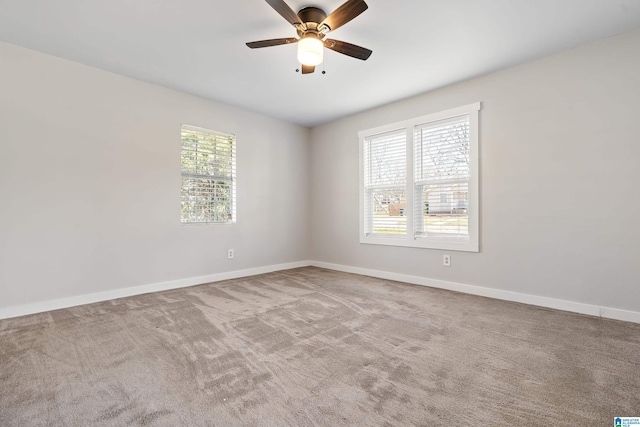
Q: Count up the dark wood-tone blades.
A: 5